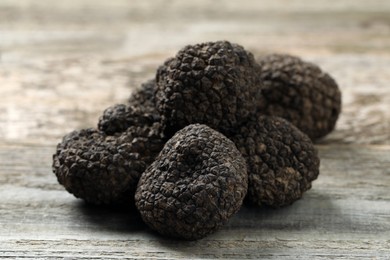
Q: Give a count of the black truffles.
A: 6